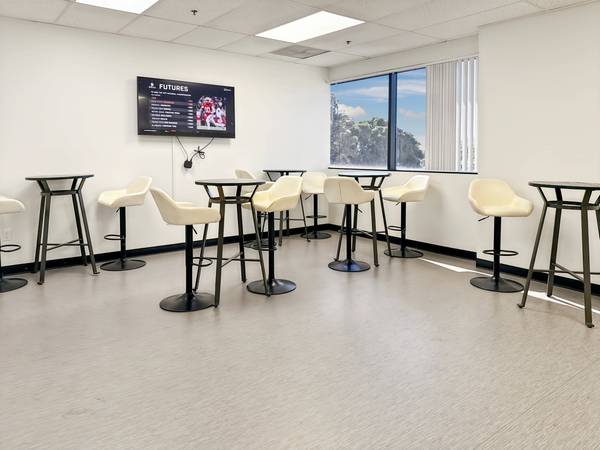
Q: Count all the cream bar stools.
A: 9